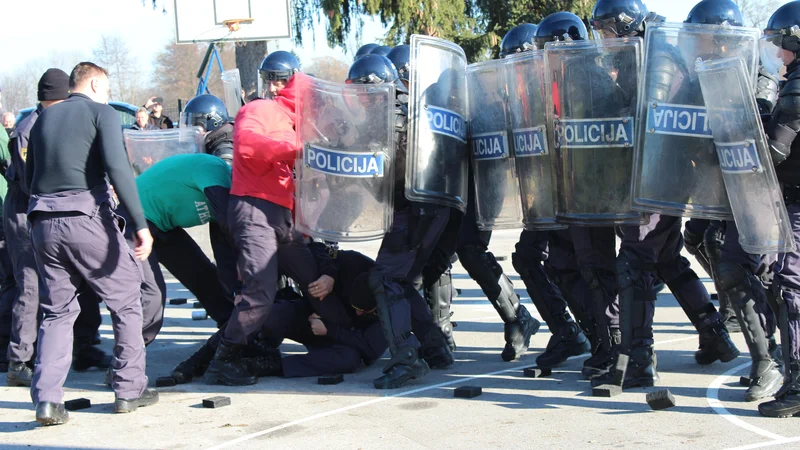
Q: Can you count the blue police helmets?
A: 11